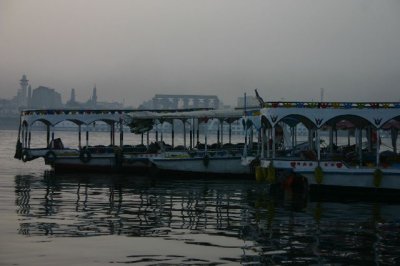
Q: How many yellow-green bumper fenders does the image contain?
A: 4